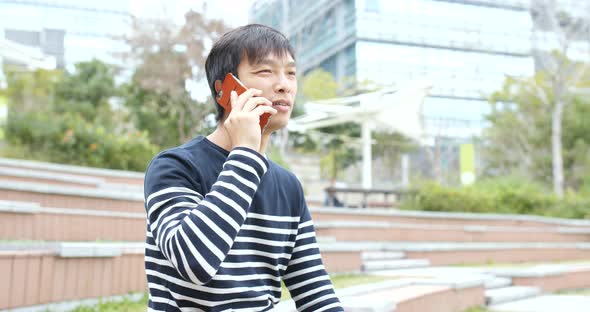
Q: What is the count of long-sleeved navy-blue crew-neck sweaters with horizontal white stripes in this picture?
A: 1